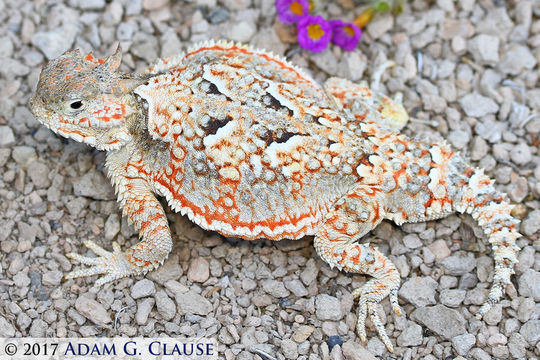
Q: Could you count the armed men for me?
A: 0